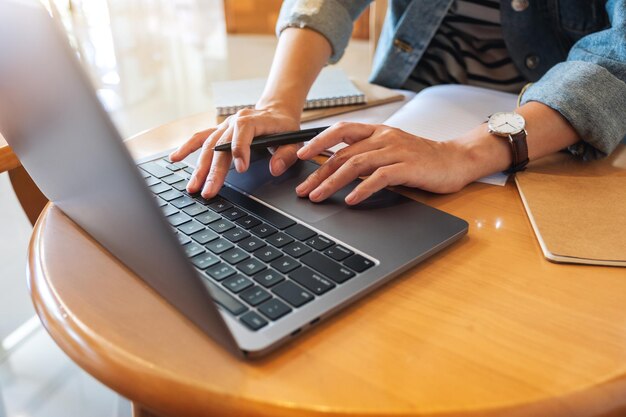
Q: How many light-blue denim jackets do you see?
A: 1